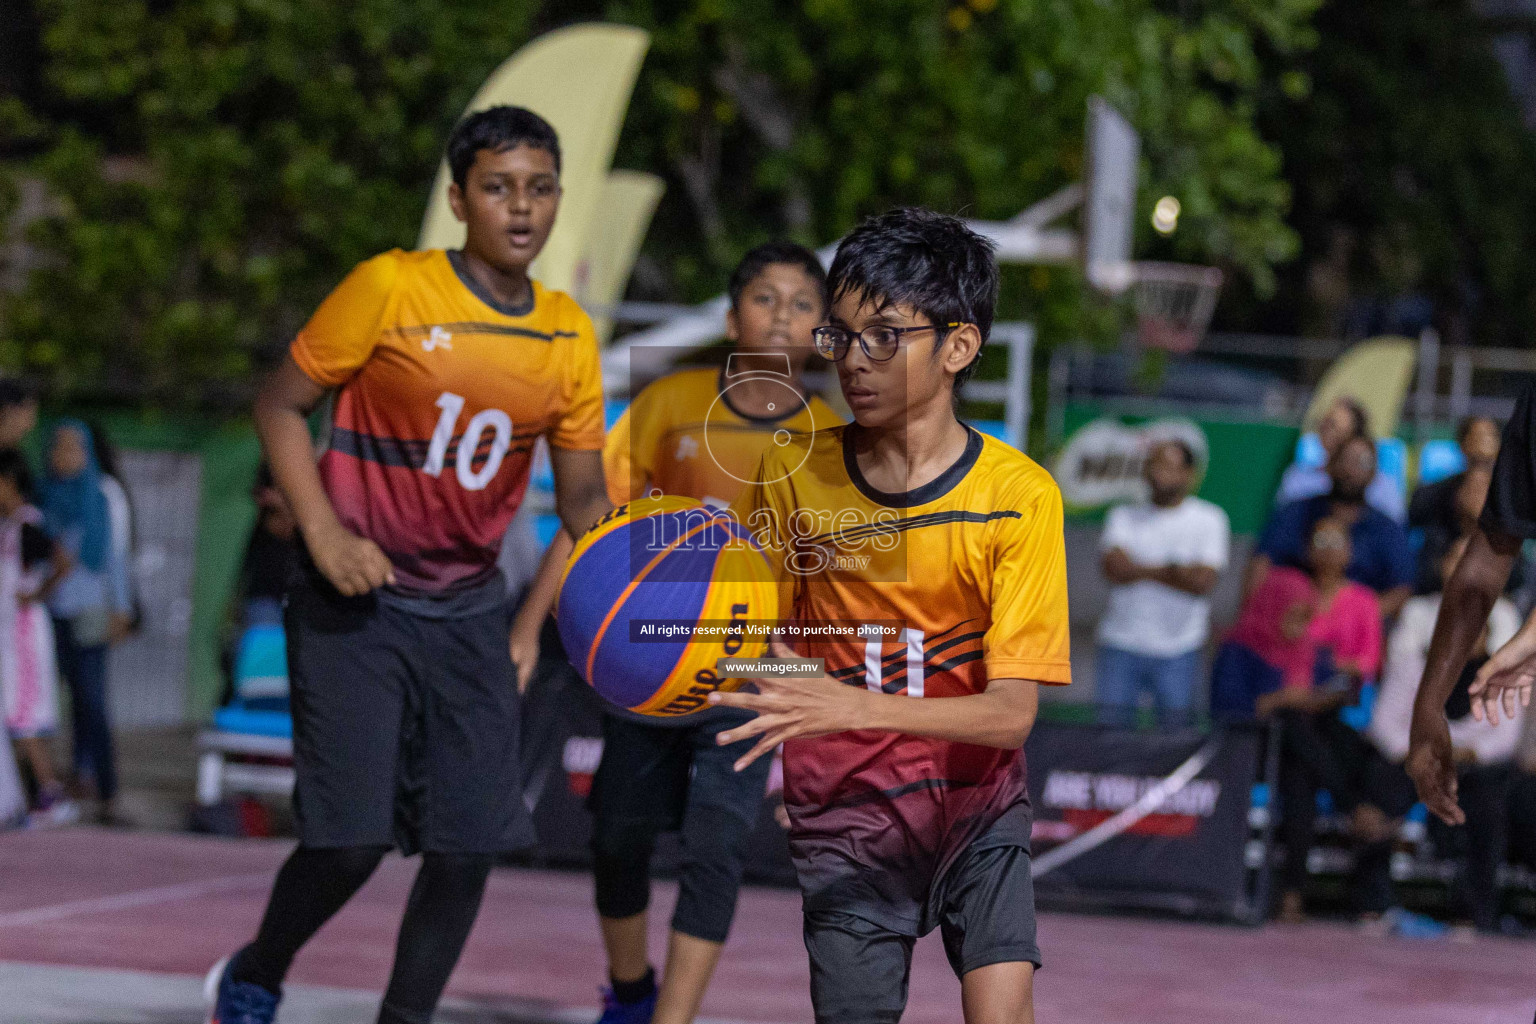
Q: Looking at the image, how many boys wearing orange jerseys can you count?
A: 3